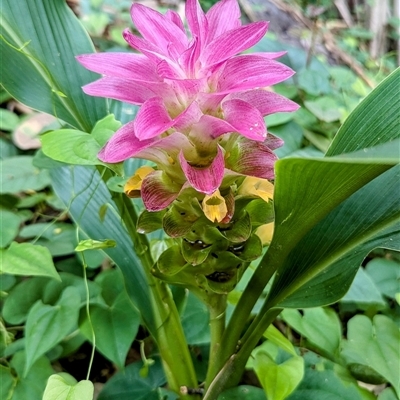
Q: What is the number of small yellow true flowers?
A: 4